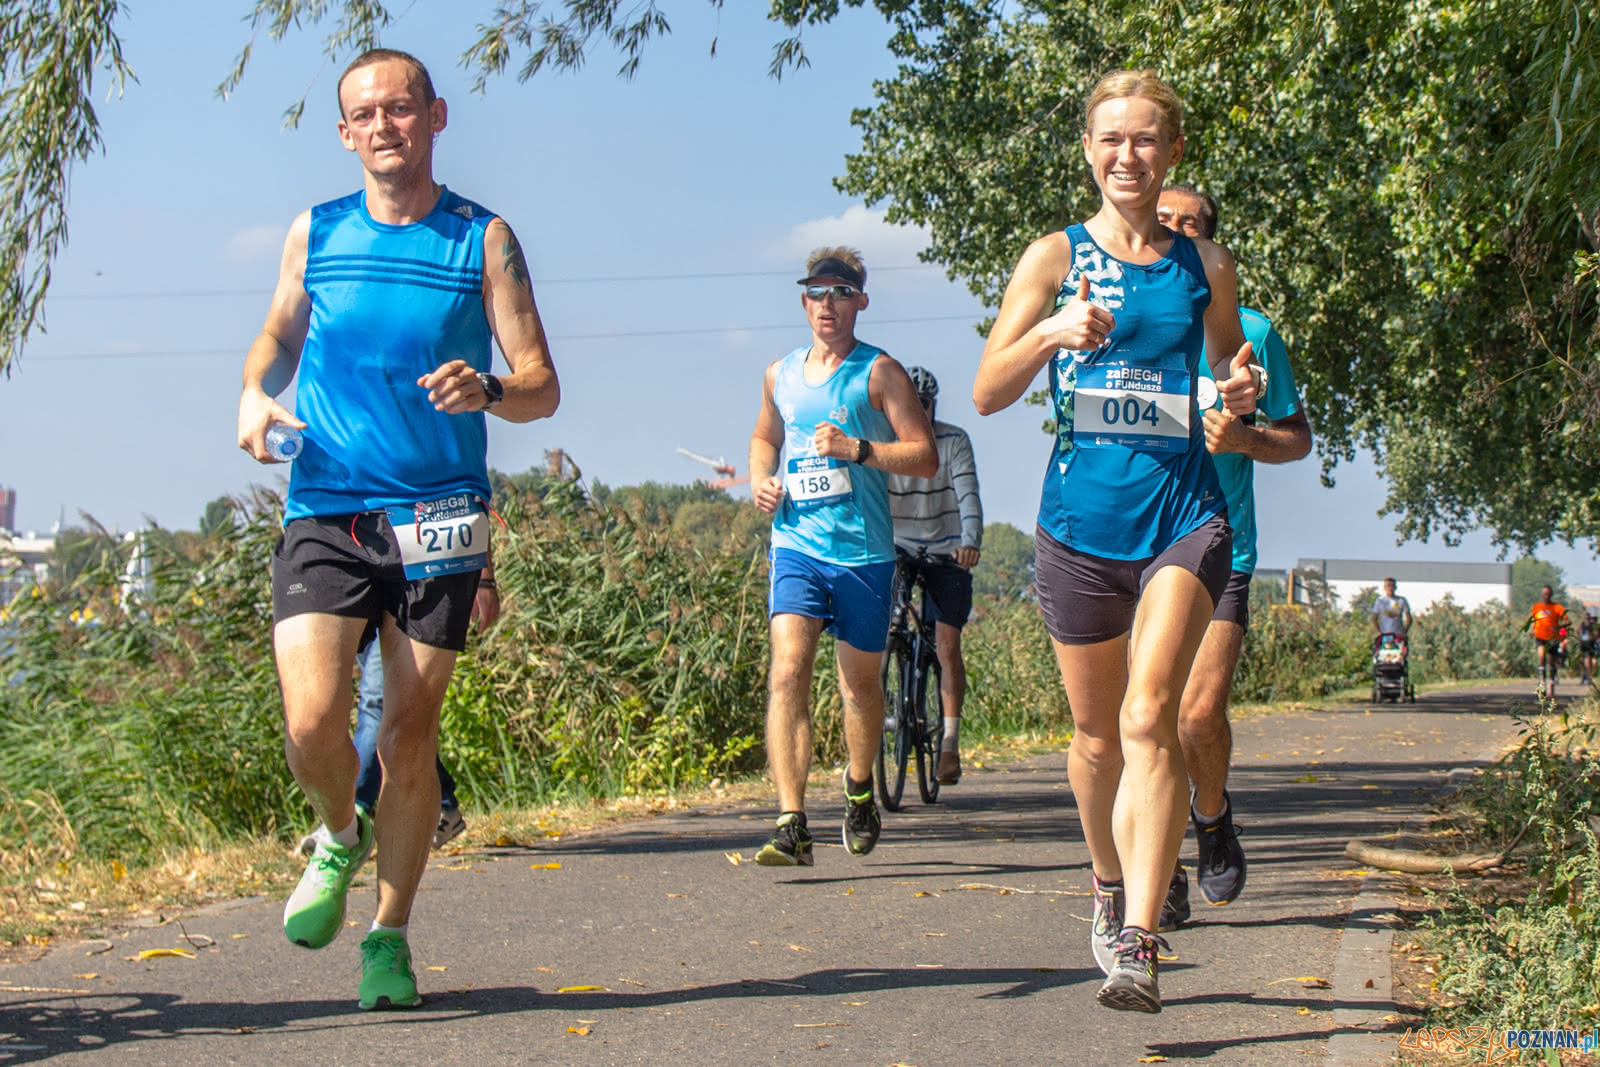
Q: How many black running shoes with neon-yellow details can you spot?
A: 2